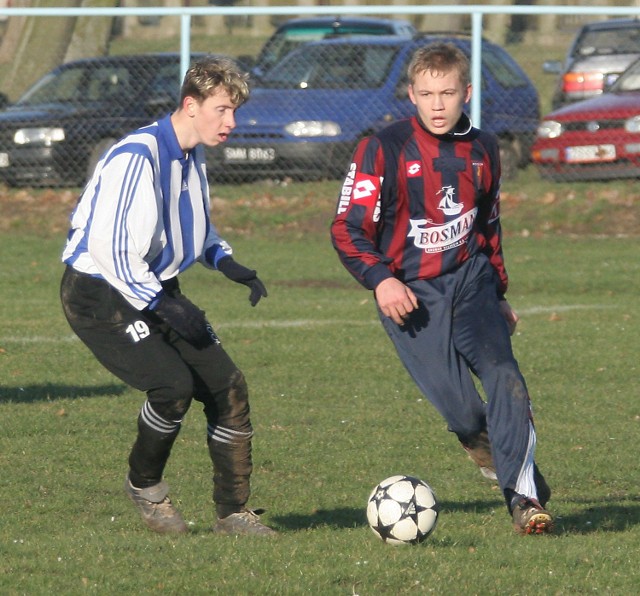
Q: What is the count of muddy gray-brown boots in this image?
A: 2